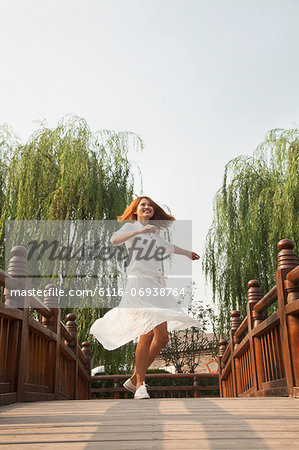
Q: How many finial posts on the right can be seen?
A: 4